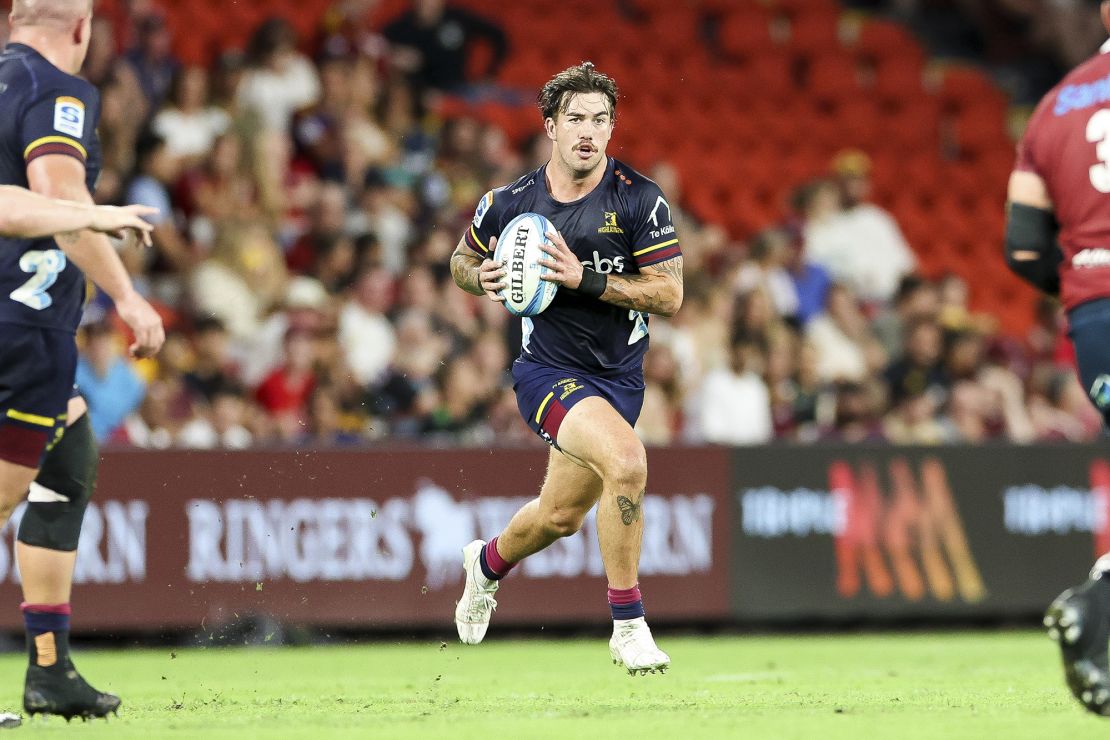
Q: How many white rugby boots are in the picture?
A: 2